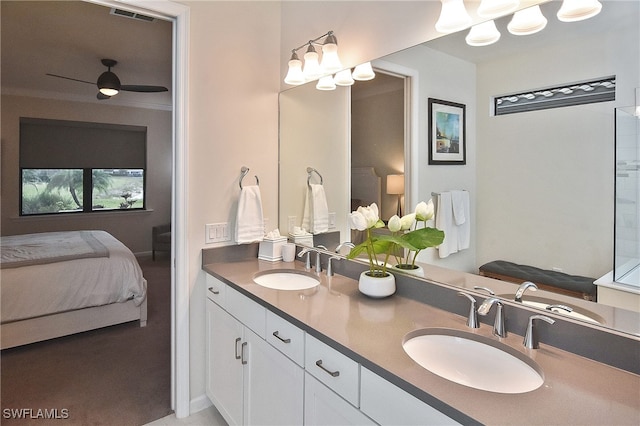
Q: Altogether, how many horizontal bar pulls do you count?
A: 3